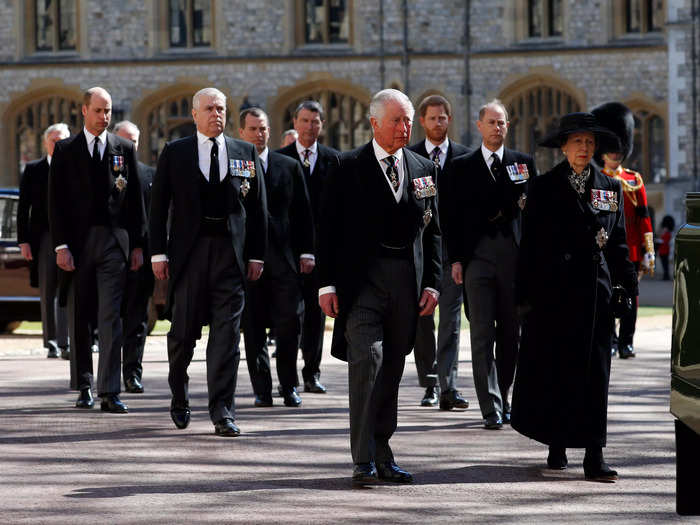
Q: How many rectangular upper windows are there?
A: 5